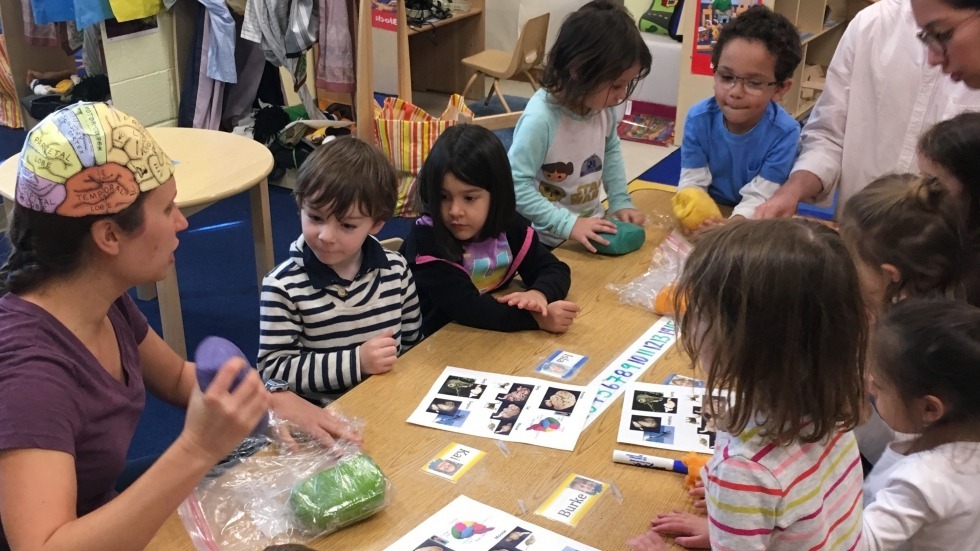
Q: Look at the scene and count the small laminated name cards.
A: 4